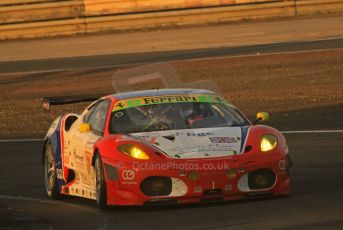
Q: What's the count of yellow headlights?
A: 2